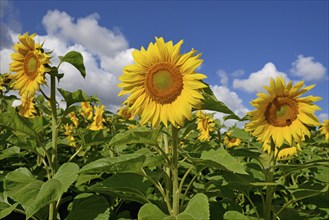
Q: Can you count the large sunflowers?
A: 3